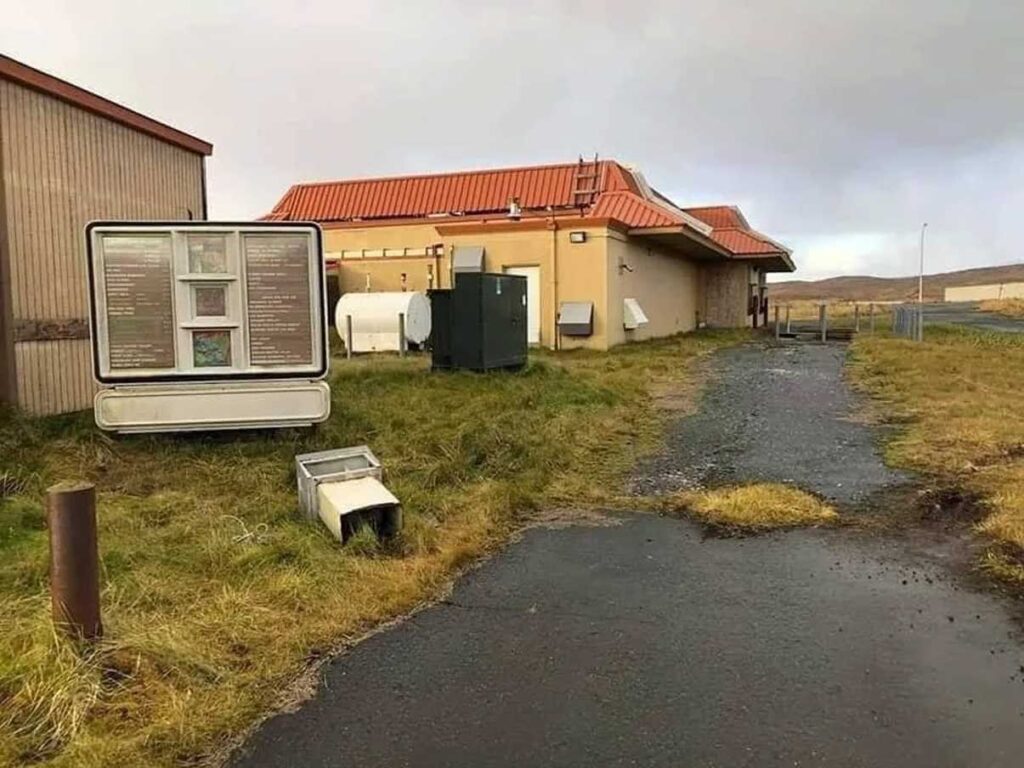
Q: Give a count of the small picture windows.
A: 3